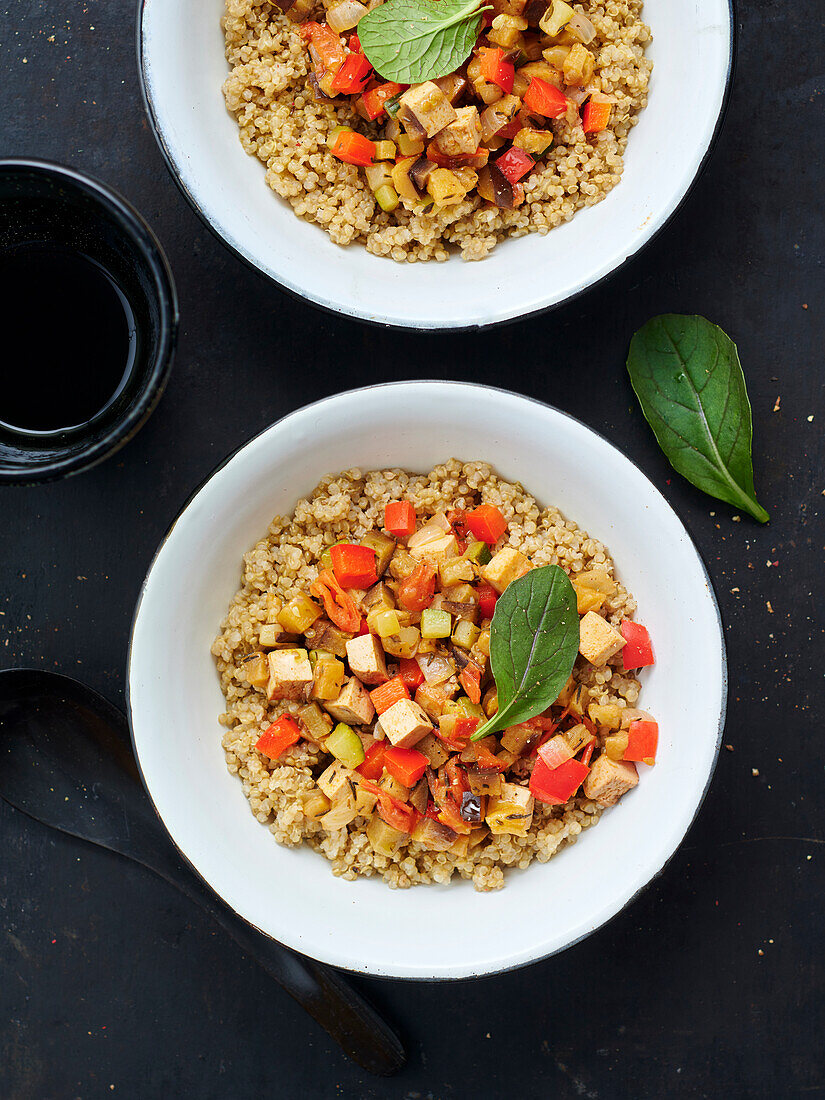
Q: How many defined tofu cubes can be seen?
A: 12